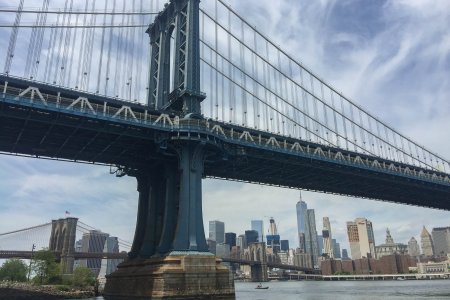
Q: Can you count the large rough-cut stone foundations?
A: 1